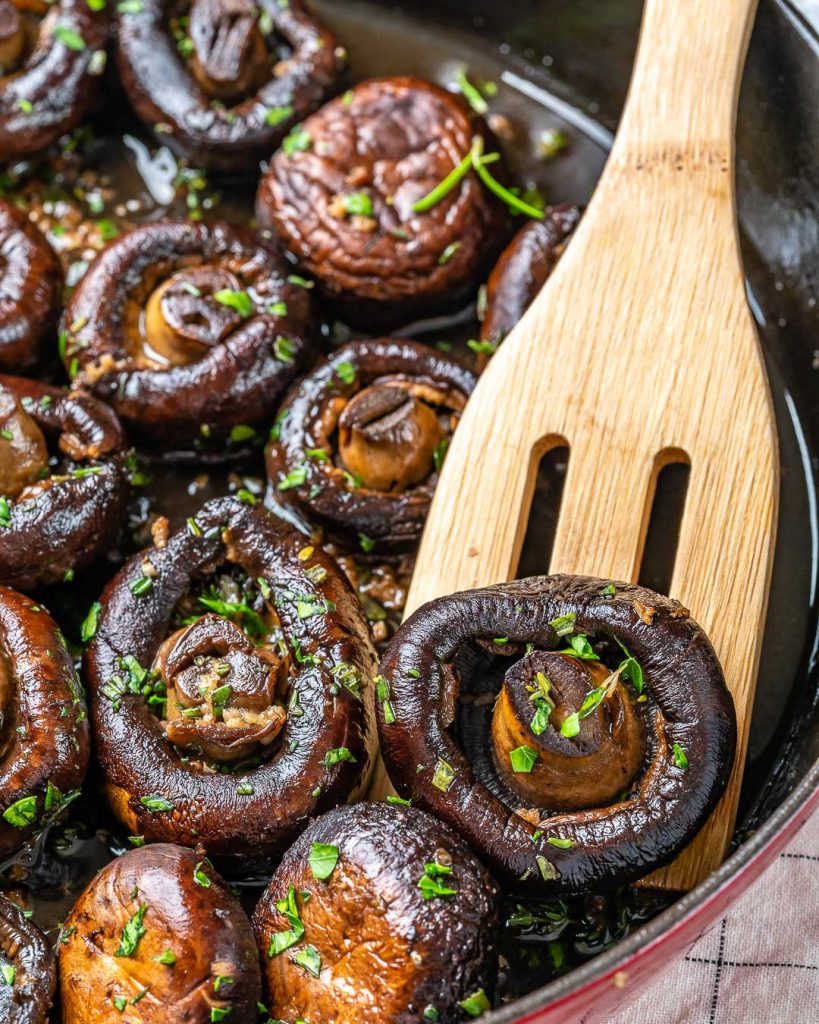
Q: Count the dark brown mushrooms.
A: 14